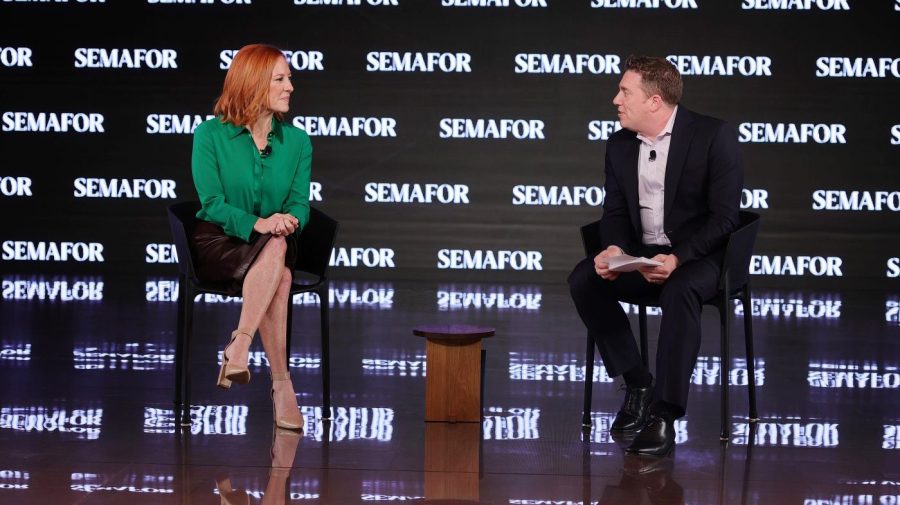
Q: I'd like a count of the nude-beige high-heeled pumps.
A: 2